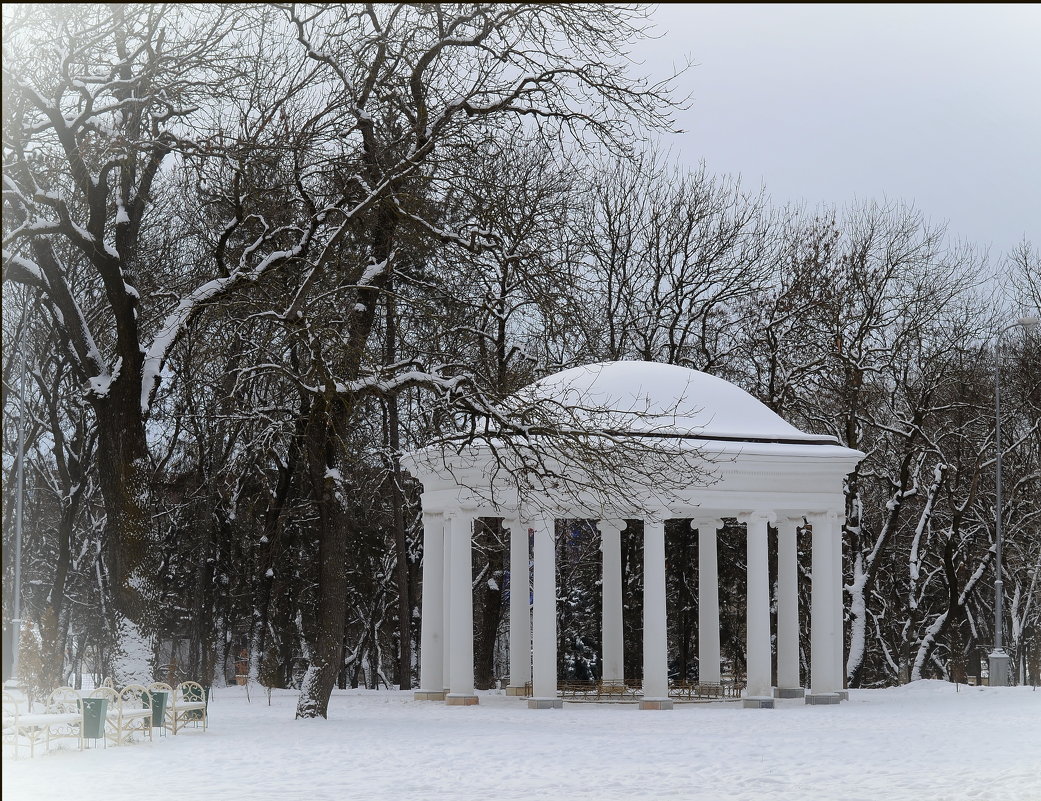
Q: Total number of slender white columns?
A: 12